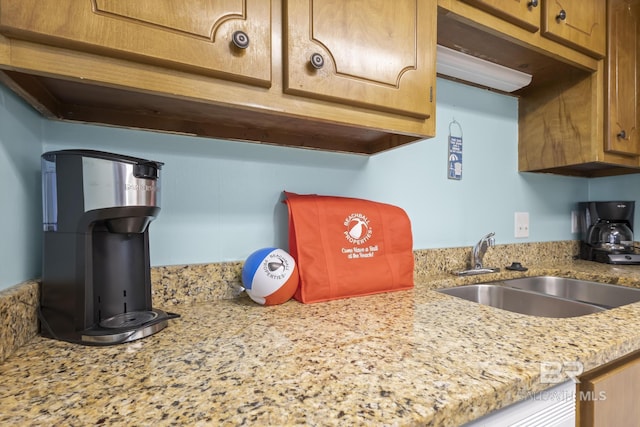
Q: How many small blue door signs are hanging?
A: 1